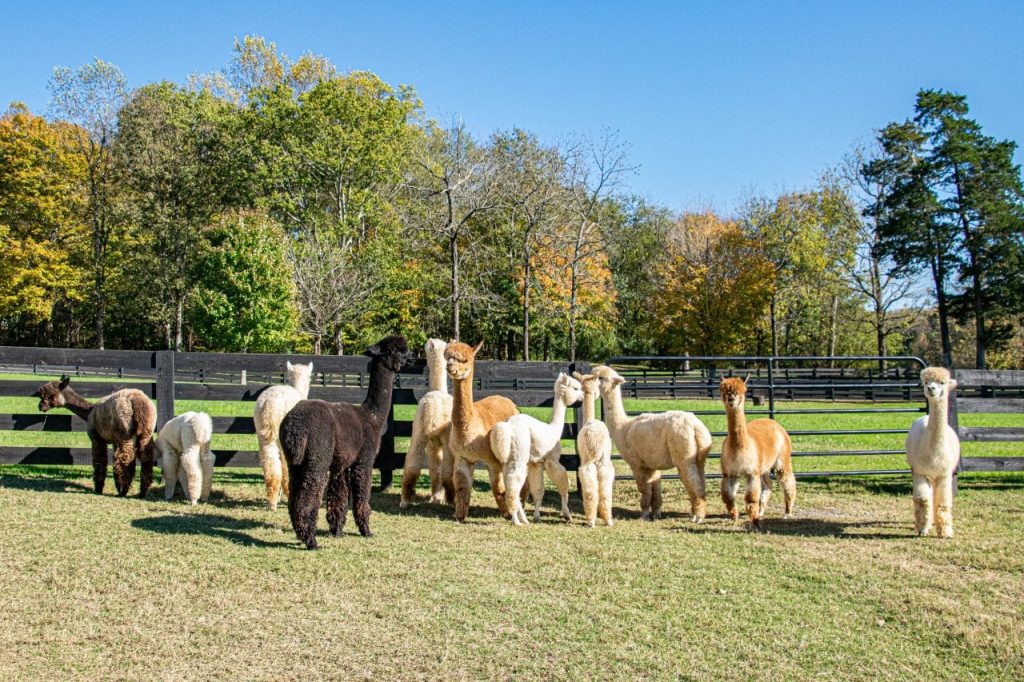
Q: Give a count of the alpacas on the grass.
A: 11